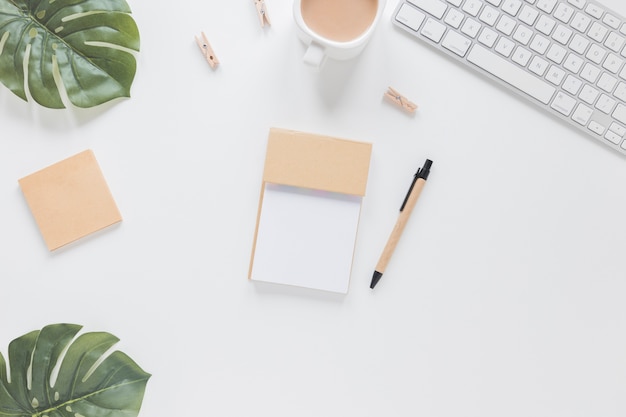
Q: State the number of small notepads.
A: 2